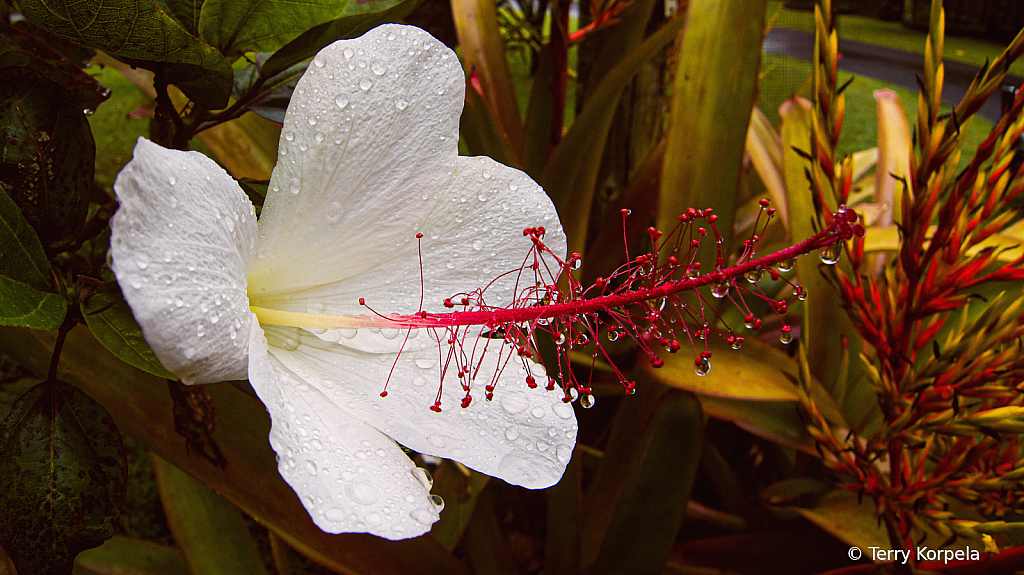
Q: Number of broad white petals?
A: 5